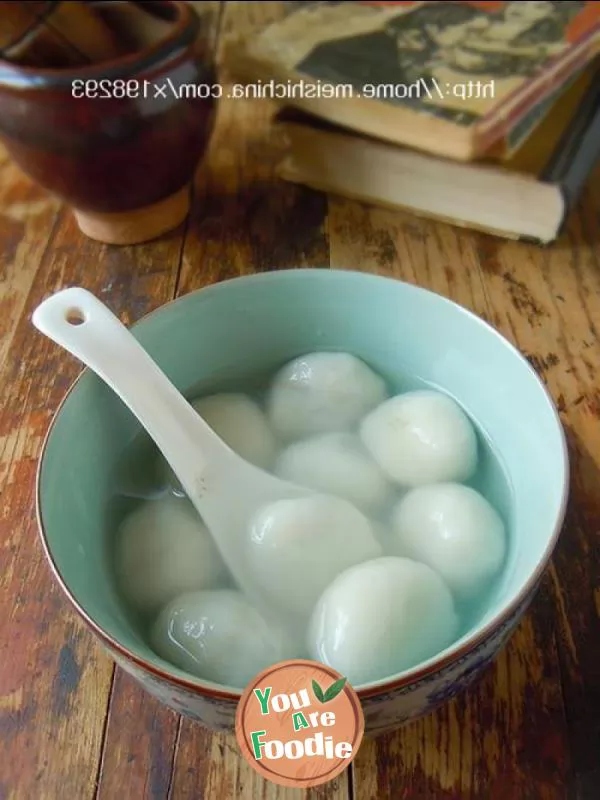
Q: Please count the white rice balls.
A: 9